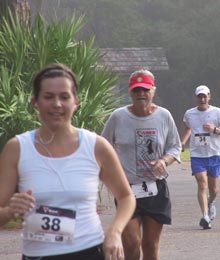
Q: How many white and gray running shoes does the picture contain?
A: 2